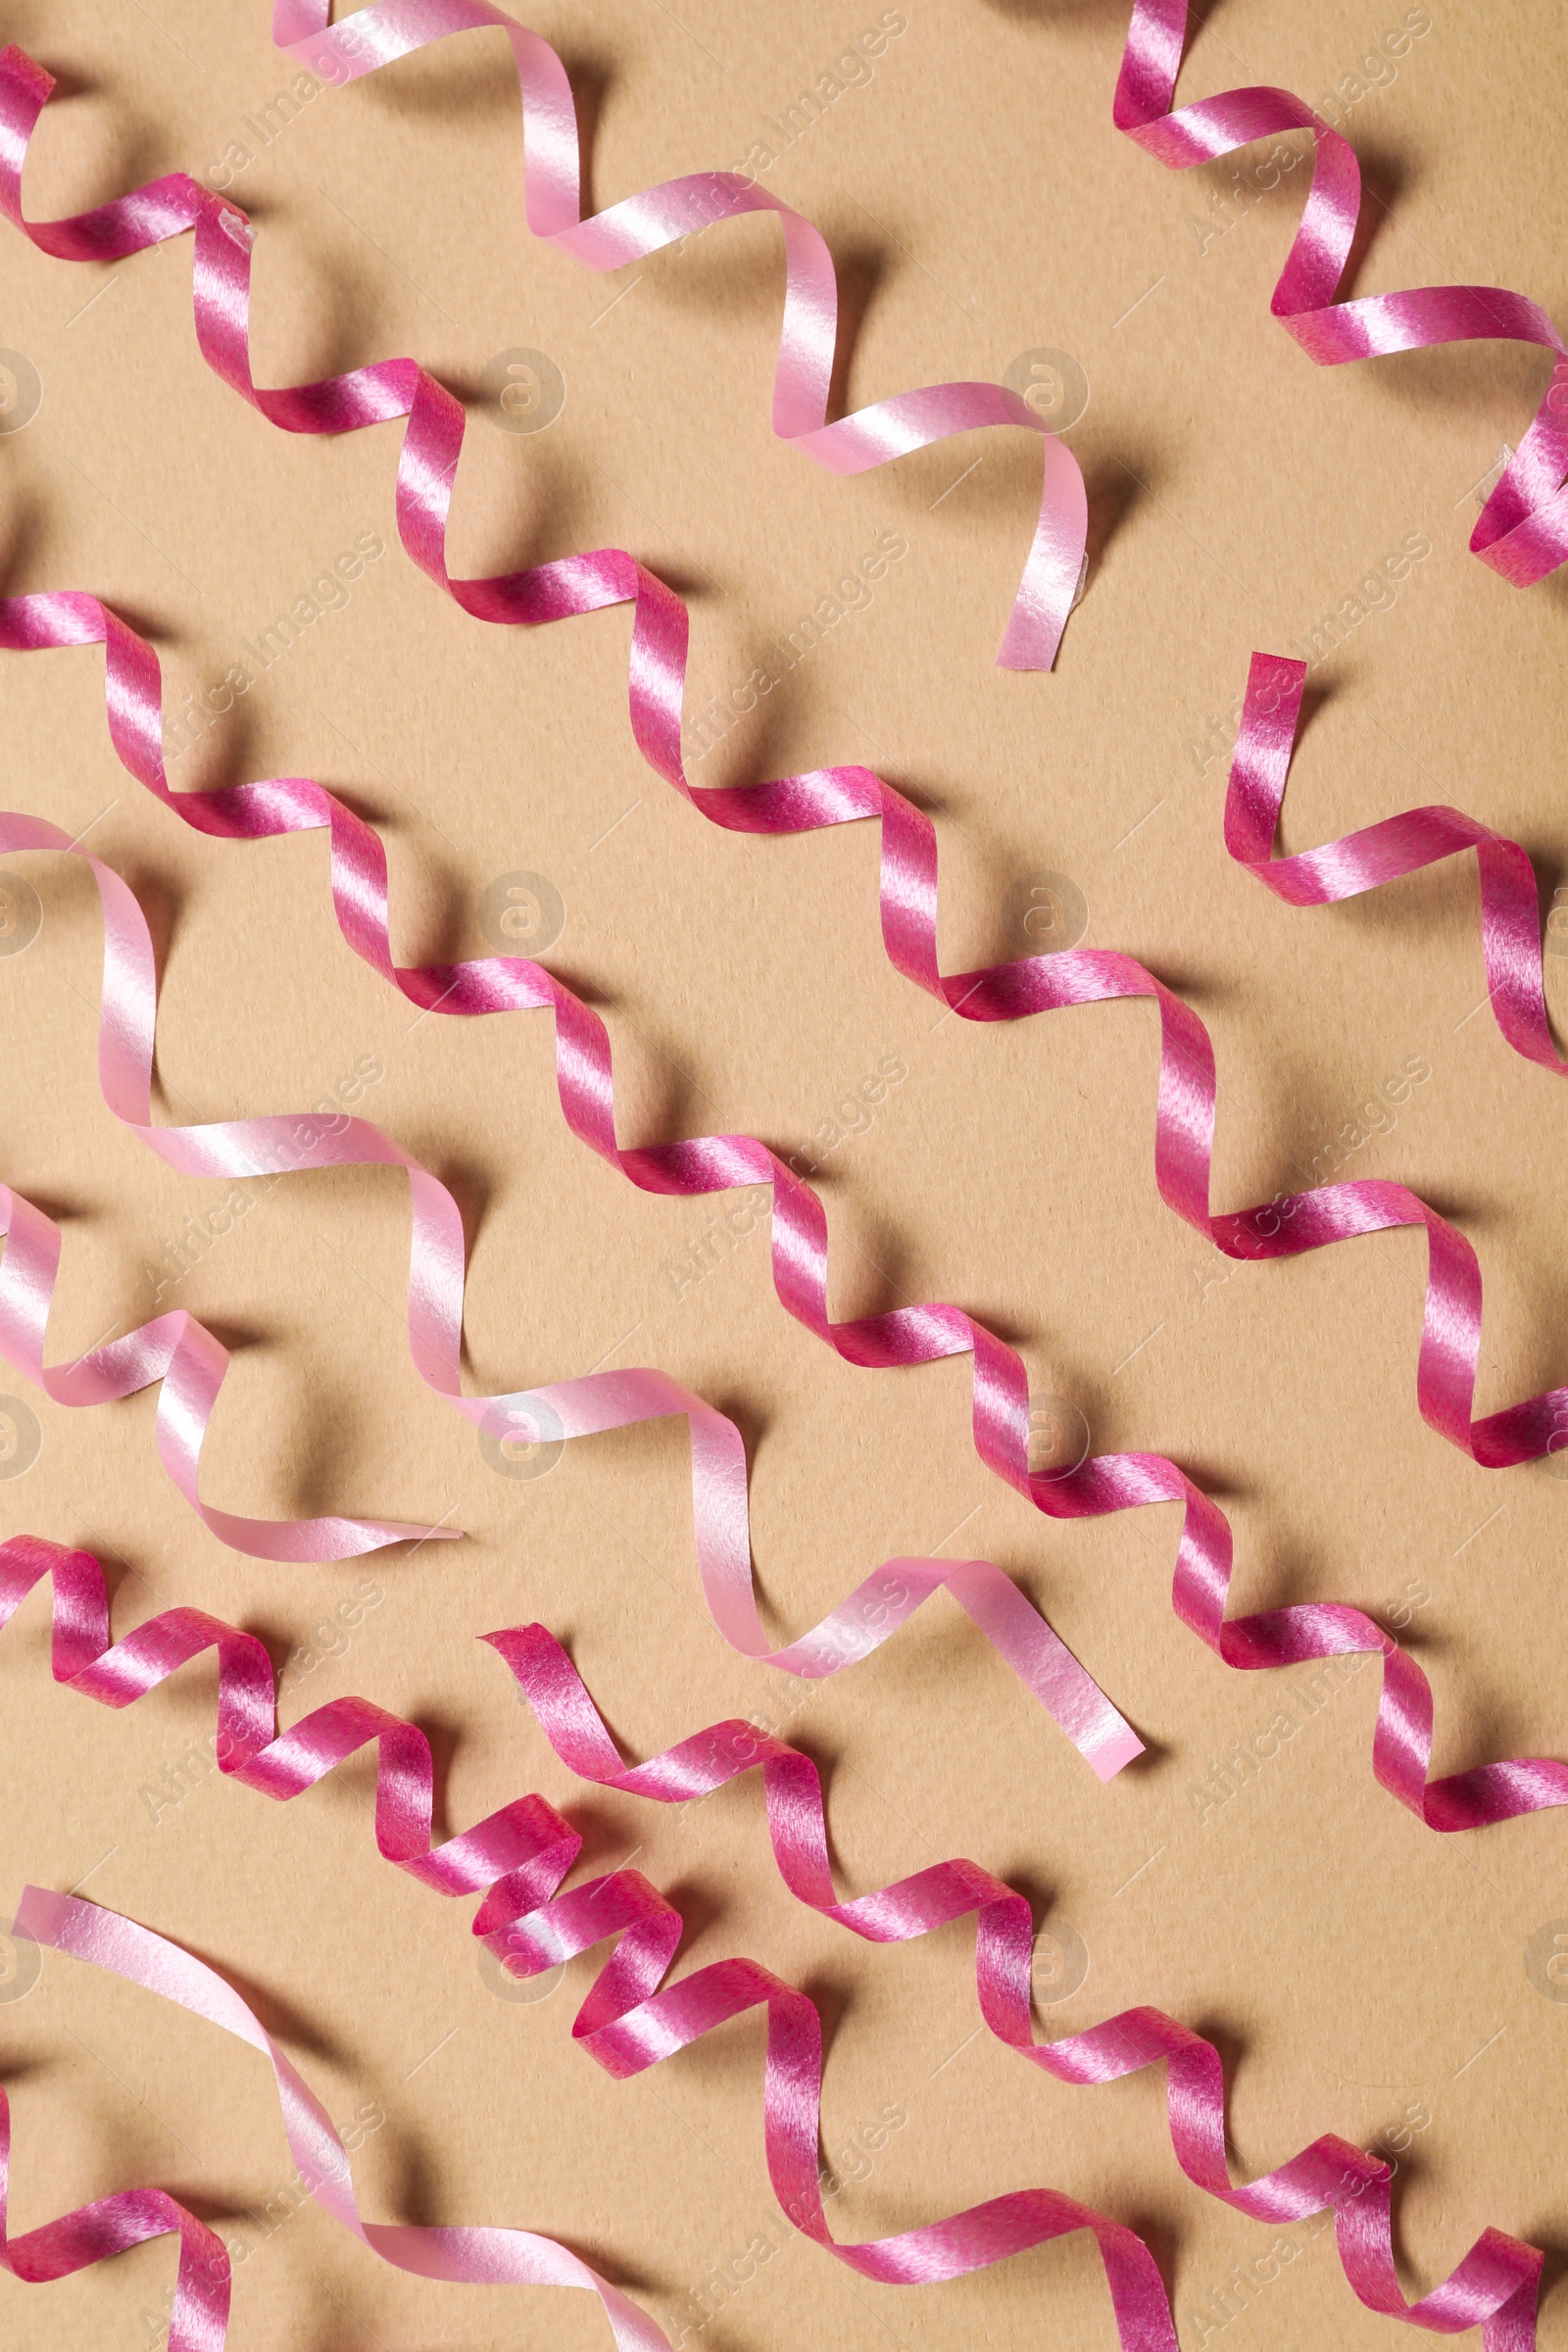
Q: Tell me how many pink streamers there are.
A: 11